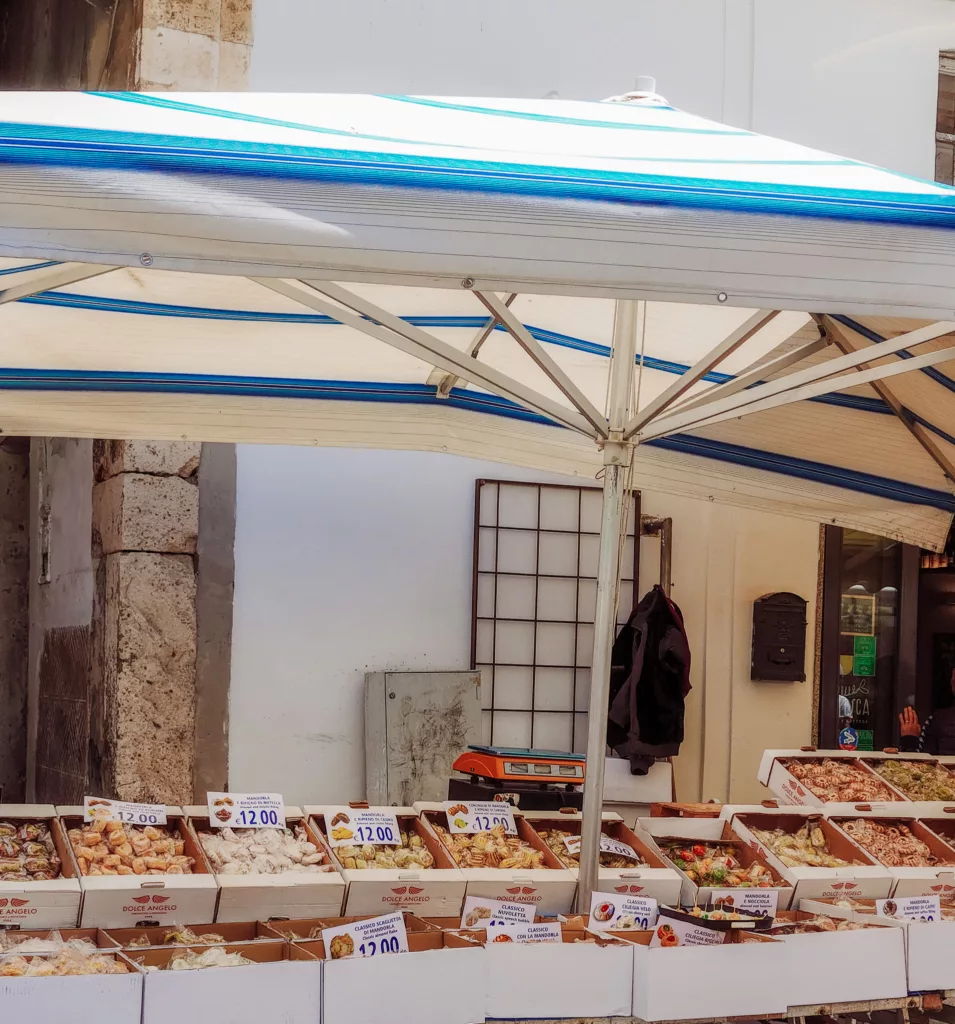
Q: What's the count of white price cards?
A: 12